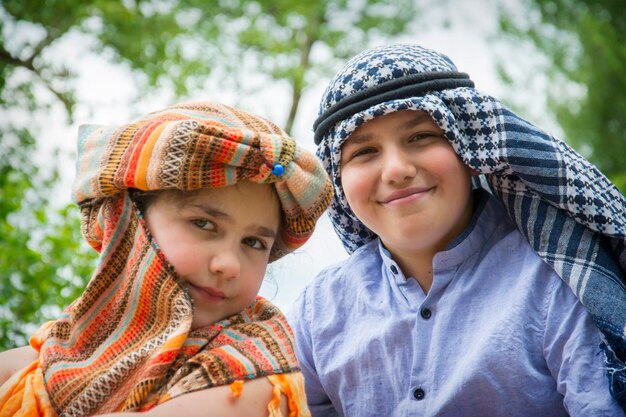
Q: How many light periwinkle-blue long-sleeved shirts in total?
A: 1